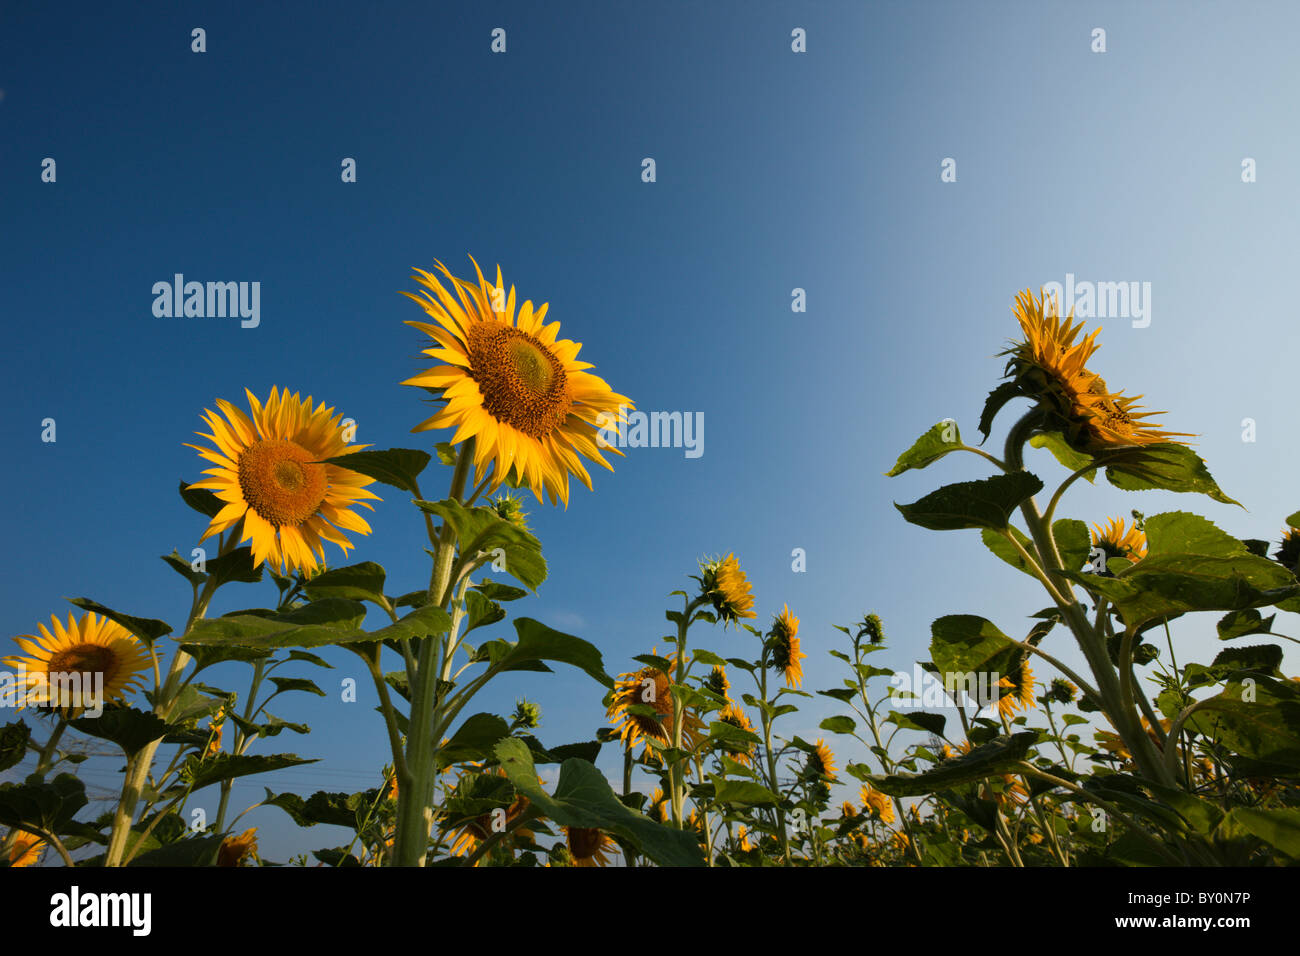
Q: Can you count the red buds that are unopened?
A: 0